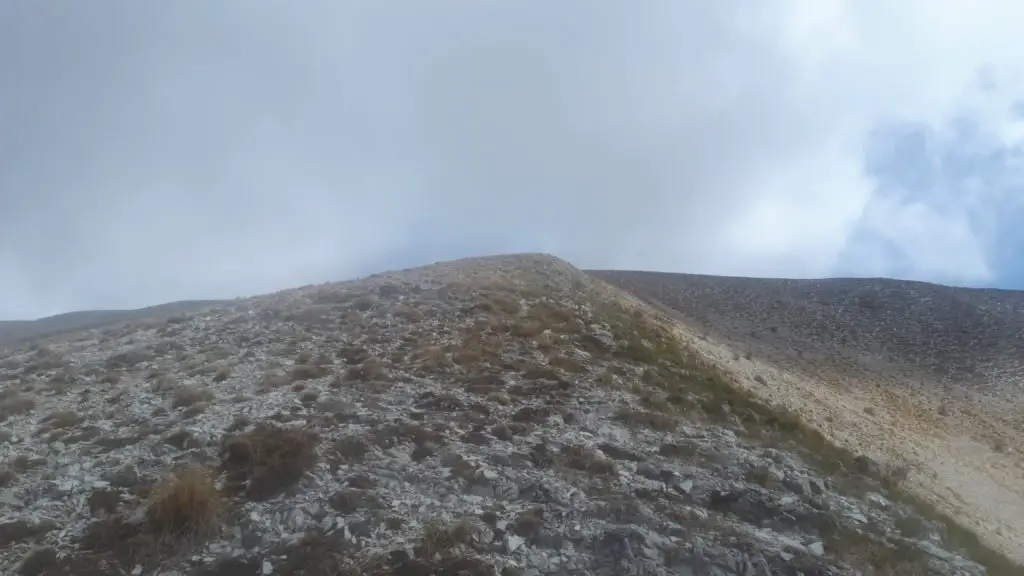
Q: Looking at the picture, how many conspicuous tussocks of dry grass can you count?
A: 2